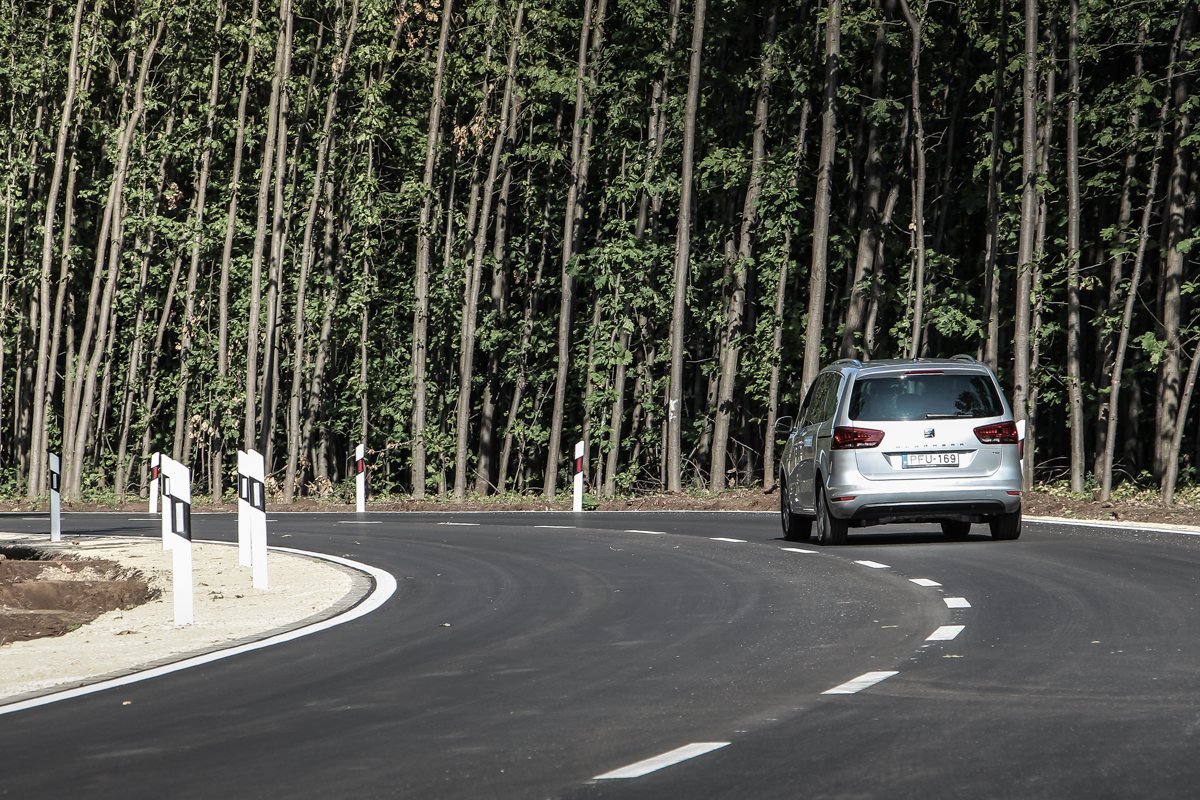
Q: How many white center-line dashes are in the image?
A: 15